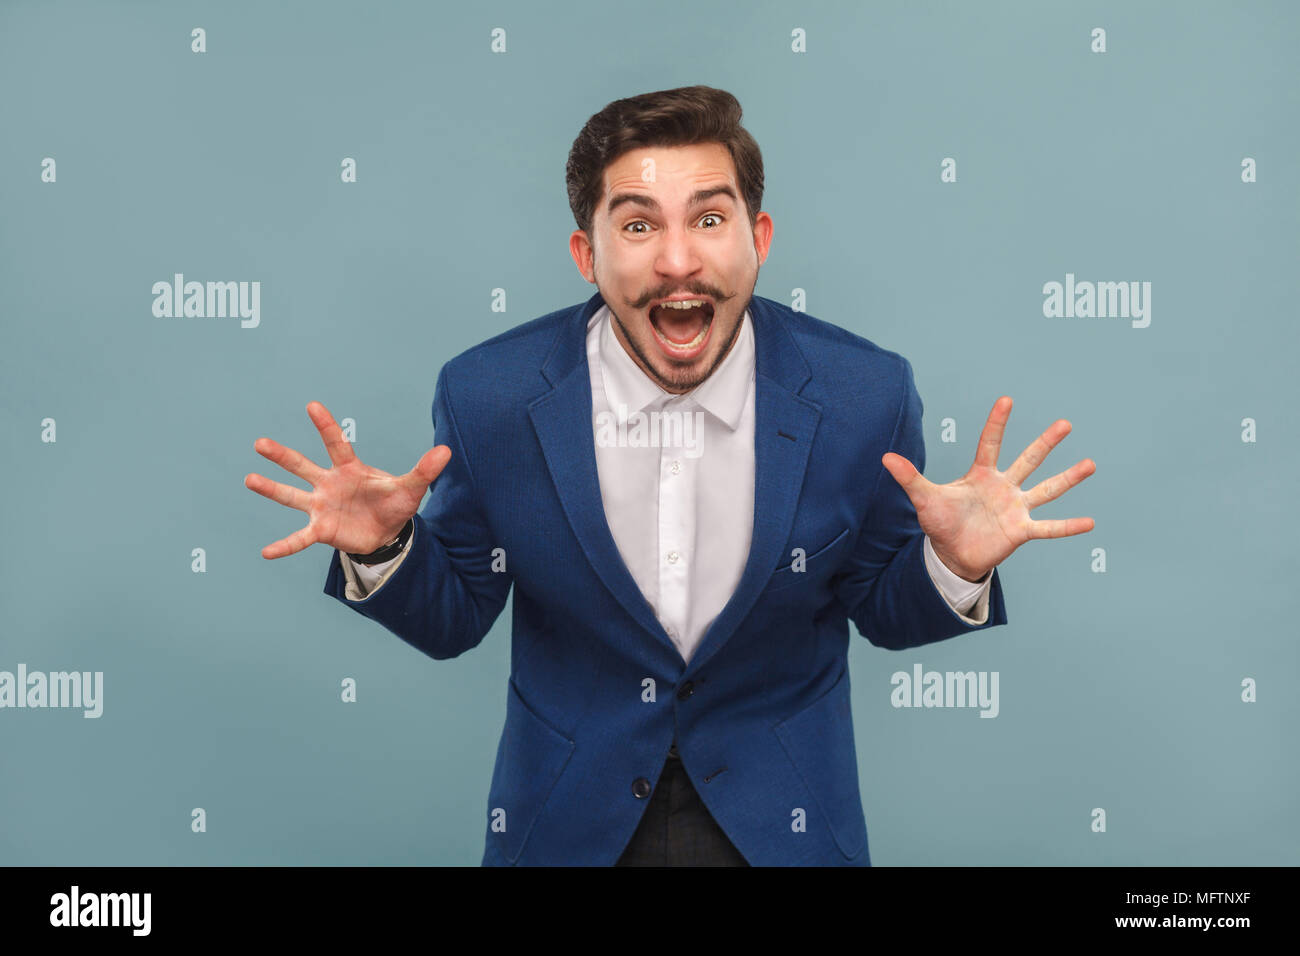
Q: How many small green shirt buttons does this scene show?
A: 0